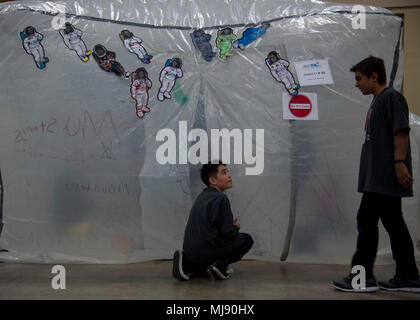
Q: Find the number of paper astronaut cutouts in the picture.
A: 10